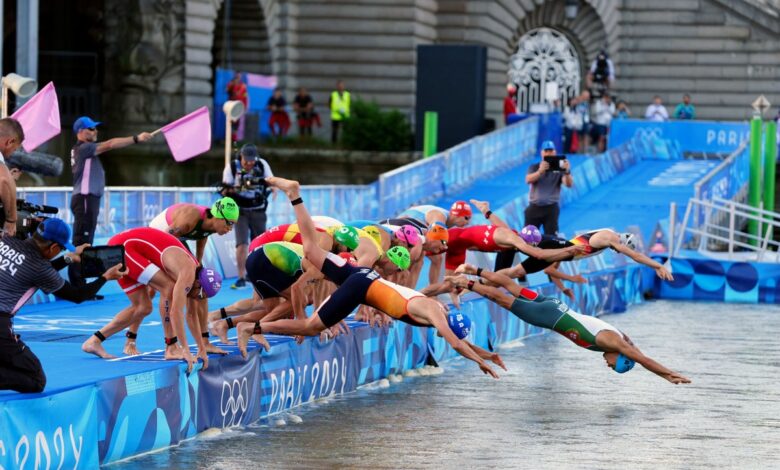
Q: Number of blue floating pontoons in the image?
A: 1